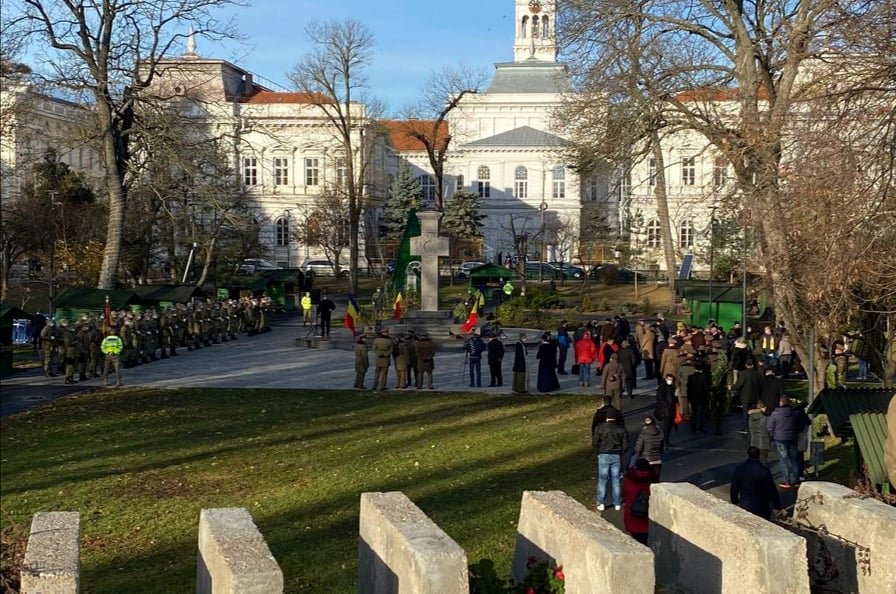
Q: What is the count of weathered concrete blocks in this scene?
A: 6